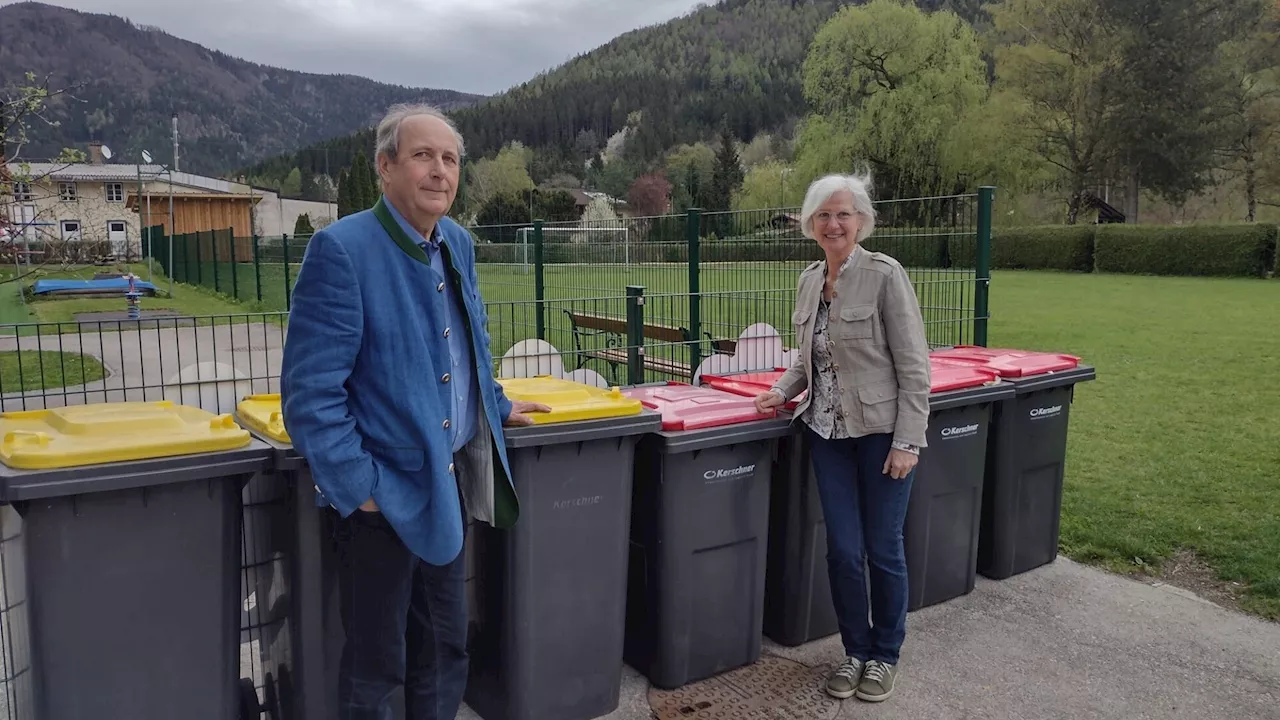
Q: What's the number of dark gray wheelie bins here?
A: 7